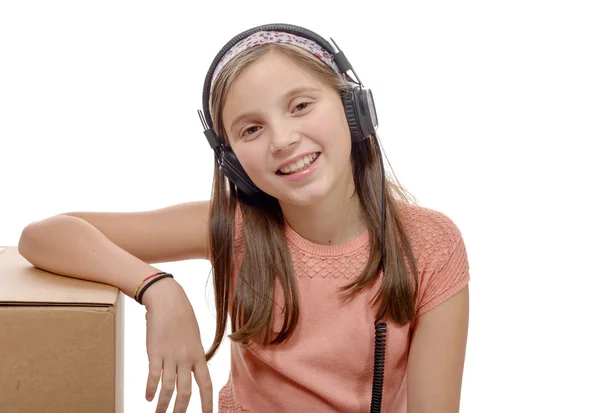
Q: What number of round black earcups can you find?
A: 2